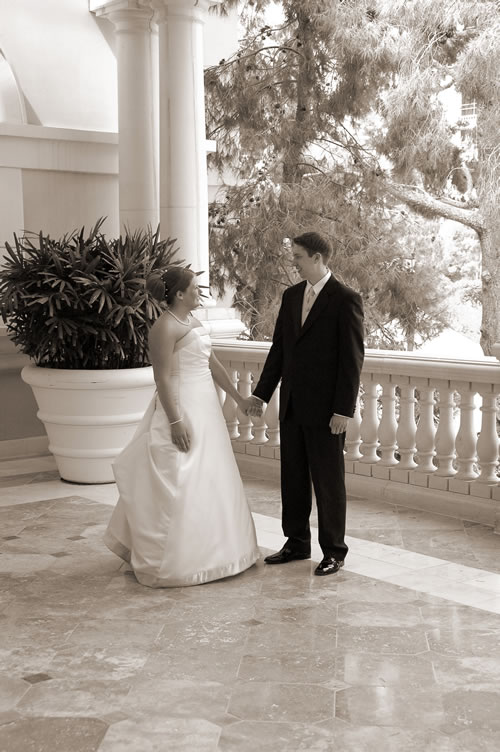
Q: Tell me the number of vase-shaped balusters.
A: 13